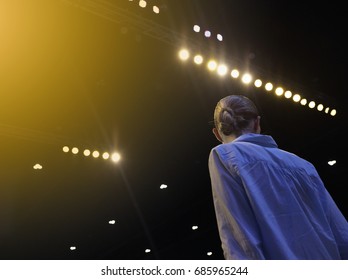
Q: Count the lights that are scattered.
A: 8